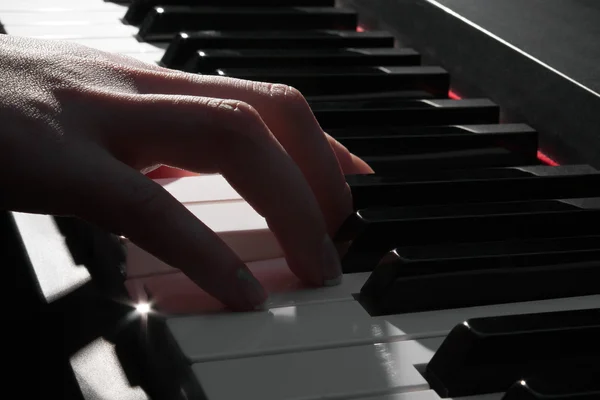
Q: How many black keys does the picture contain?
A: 12